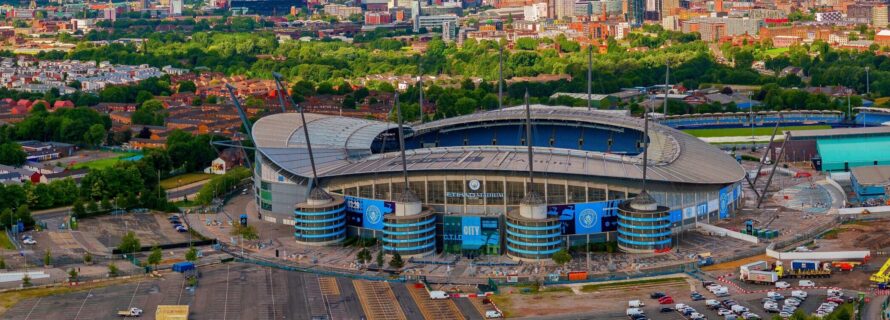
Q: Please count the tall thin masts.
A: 12